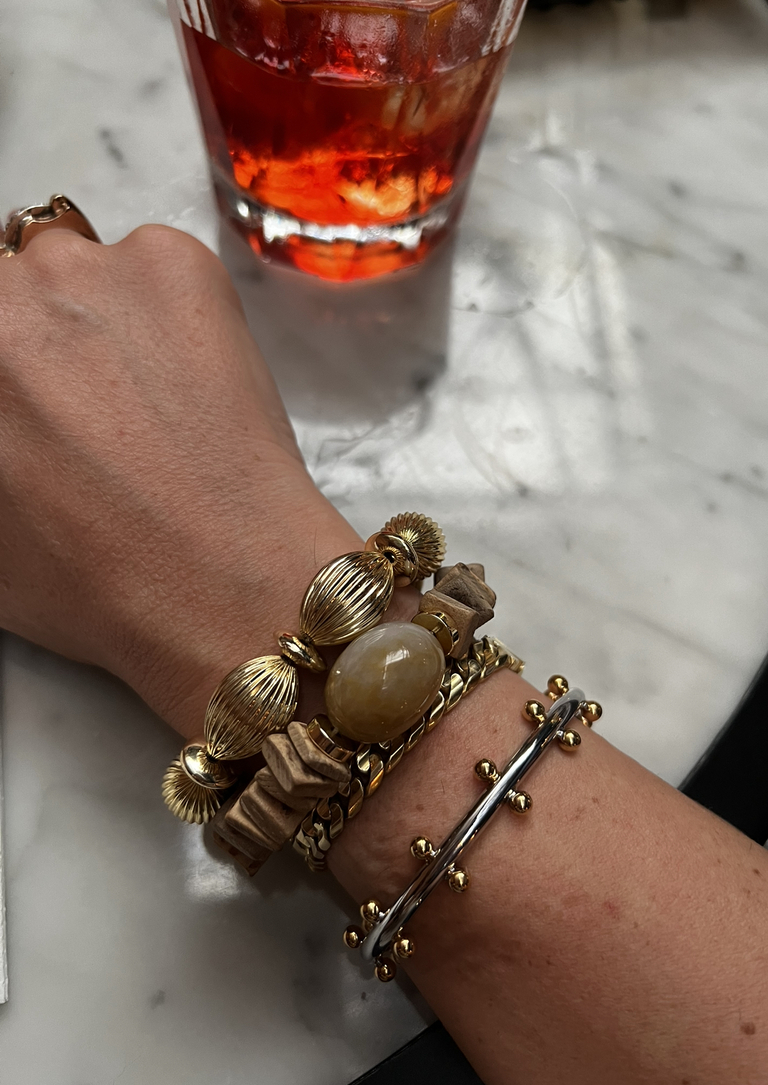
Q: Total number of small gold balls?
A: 12